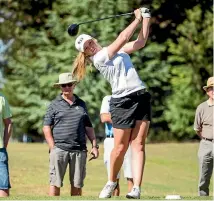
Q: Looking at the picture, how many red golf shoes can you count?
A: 0